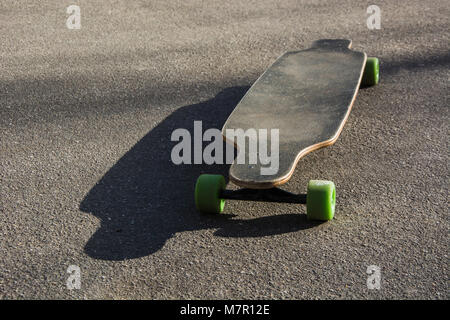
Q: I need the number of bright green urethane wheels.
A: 3